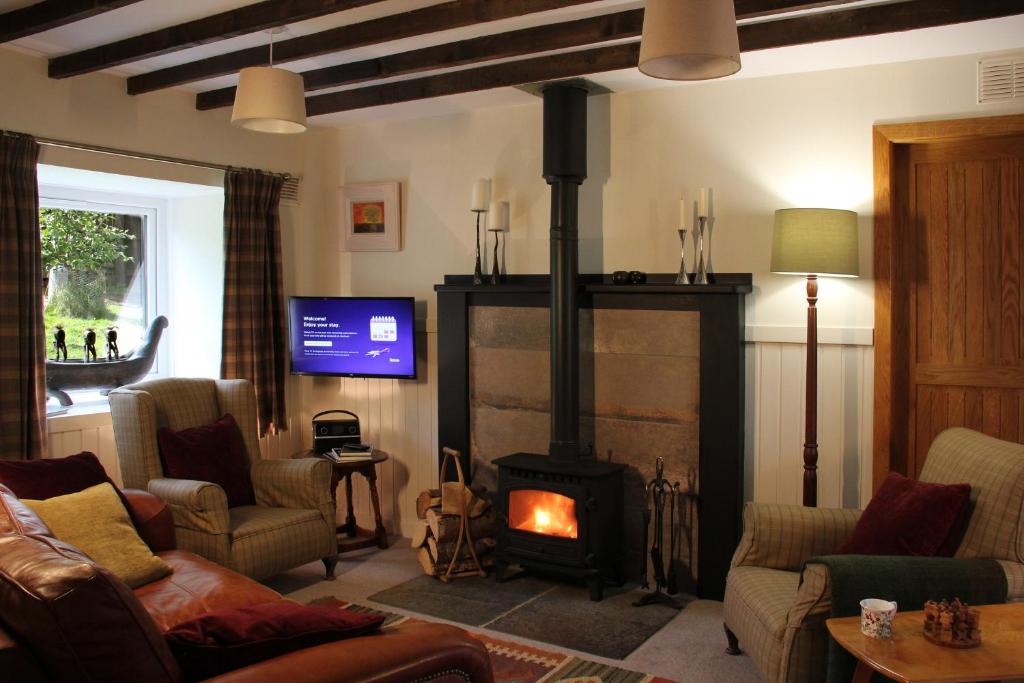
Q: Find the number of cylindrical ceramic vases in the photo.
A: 0